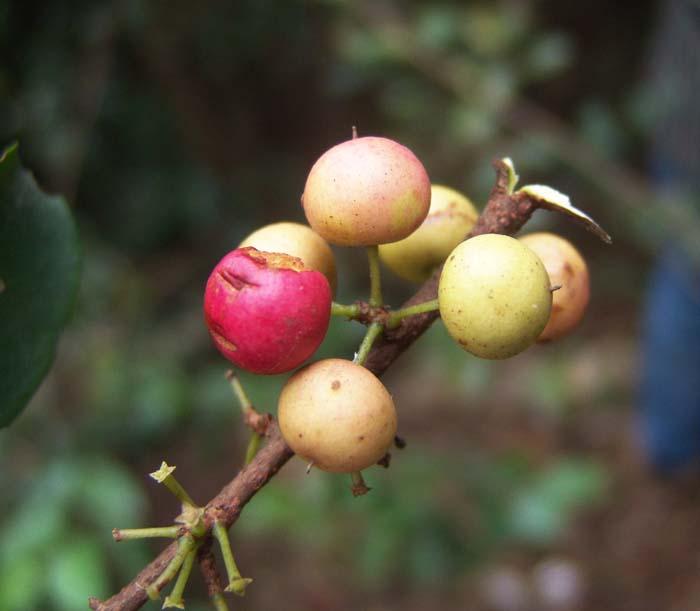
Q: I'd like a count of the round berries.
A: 7